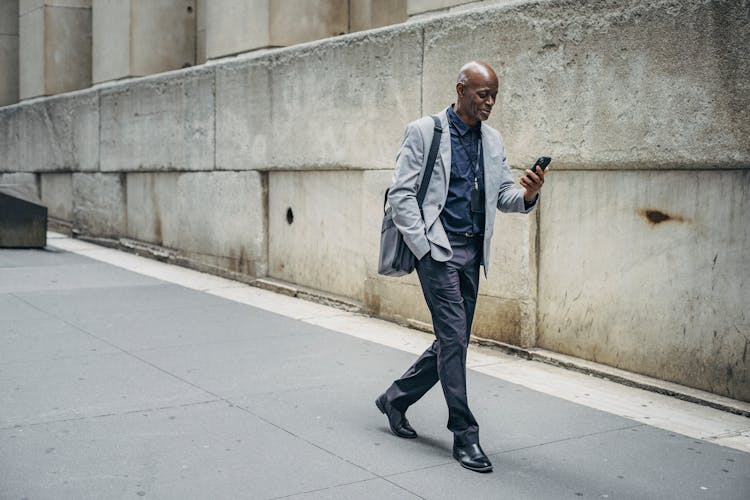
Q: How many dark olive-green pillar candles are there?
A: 0